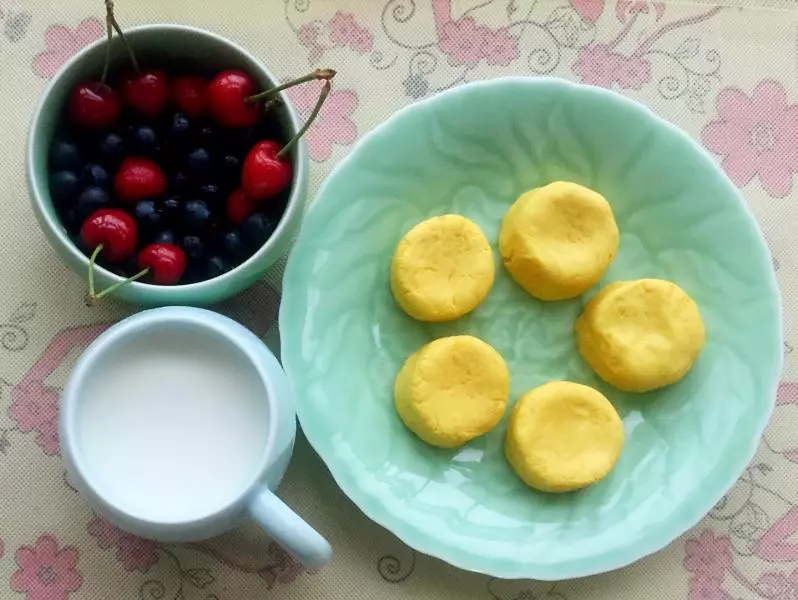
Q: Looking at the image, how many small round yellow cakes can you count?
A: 5